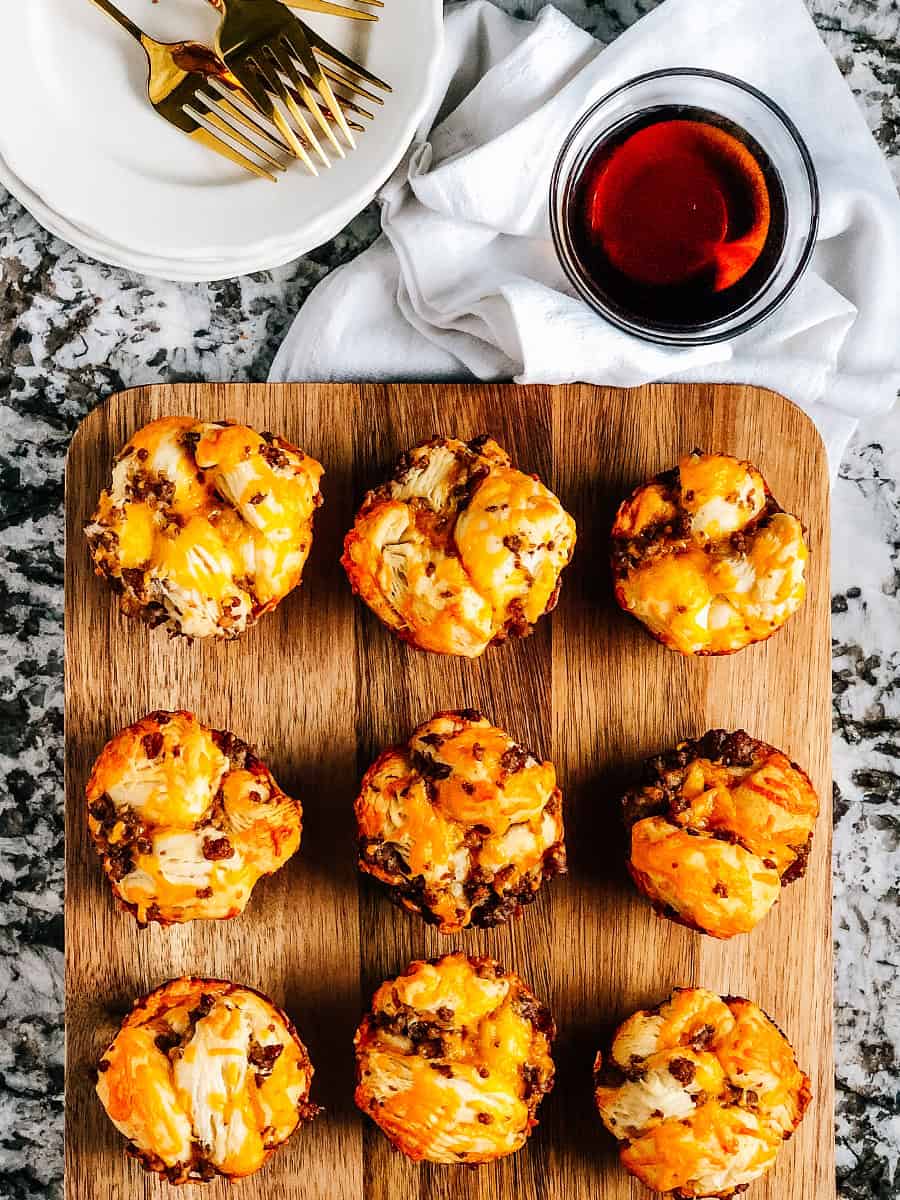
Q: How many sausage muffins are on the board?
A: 9